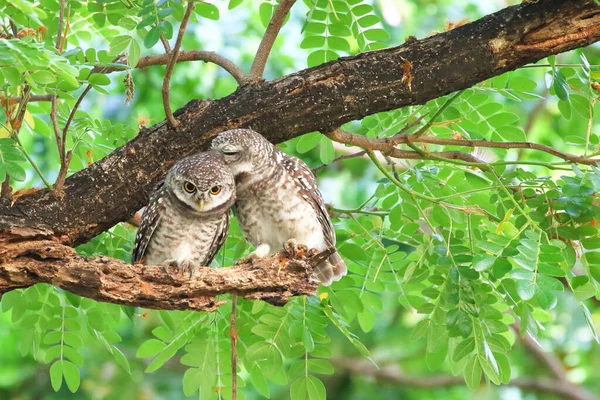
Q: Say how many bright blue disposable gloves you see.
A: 0